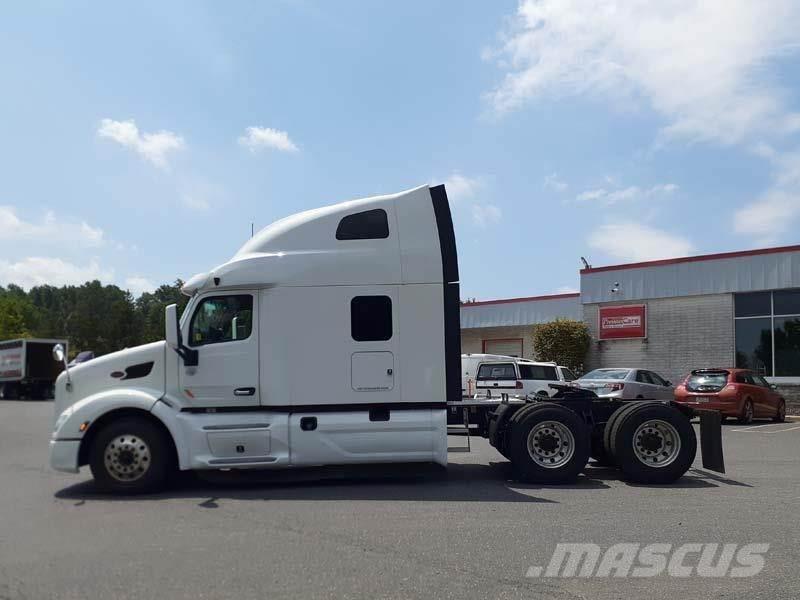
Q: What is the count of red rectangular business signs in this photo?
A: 1